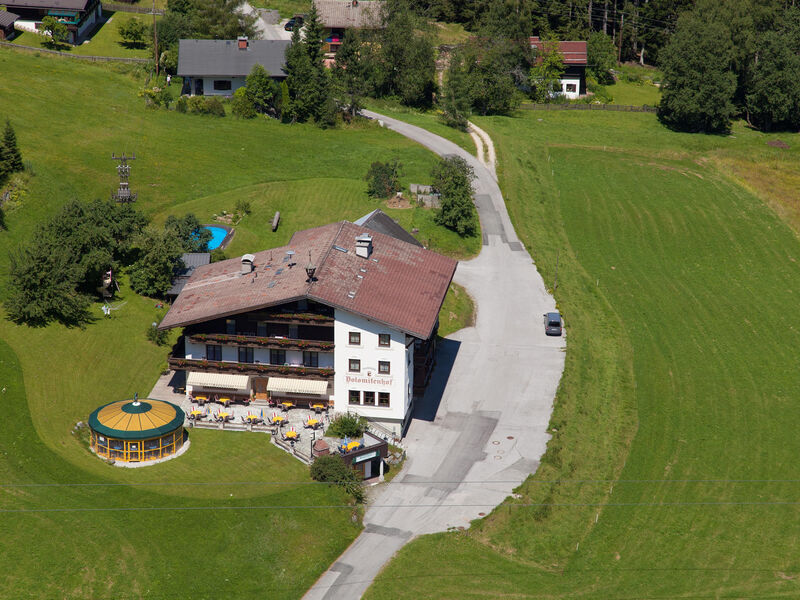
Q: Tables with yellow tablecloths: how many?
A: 11